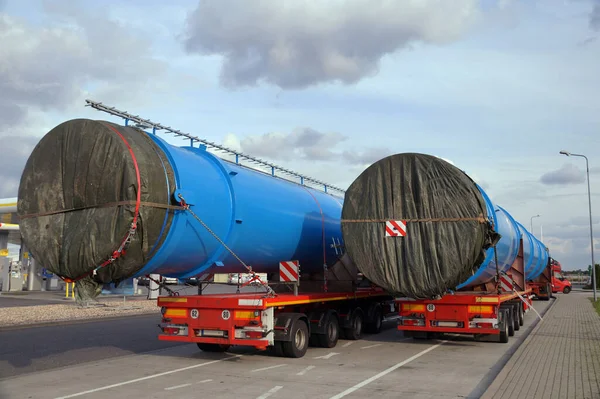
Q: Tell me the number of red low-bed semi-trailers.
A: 2